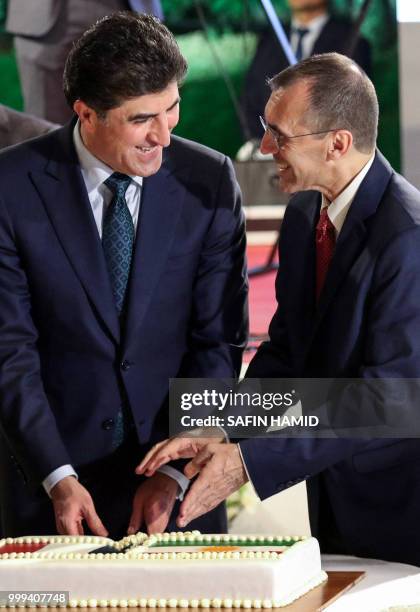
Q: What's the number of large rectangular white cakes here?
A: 1